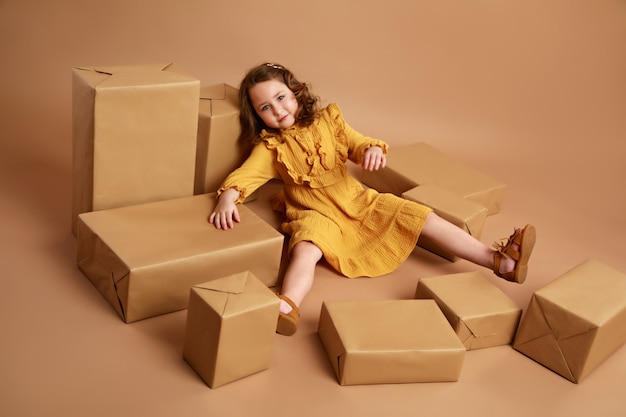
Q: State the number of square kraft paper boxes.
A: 9